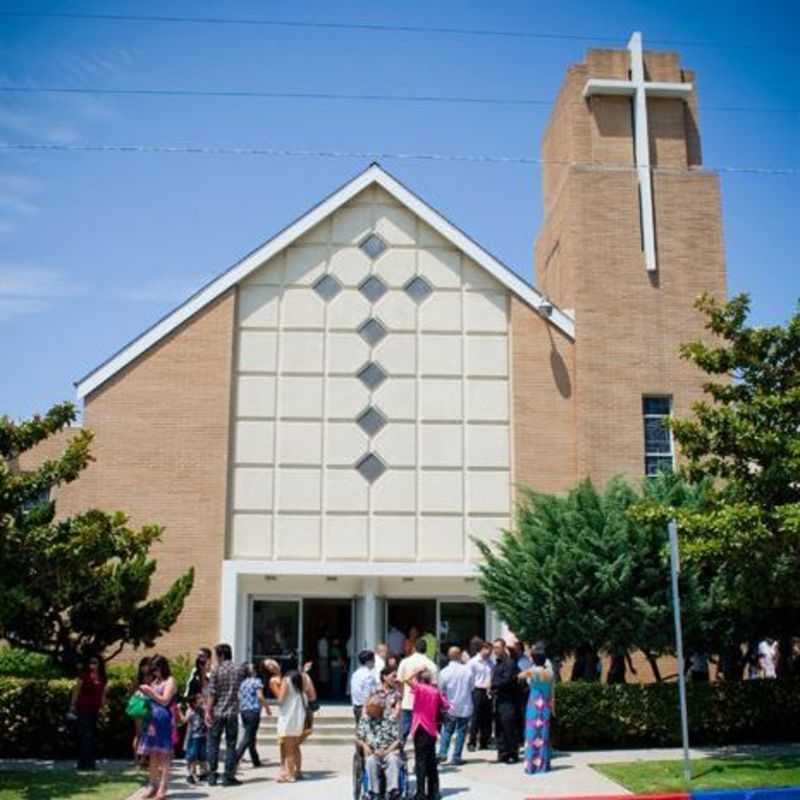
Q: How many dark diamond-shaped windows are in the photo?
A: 8